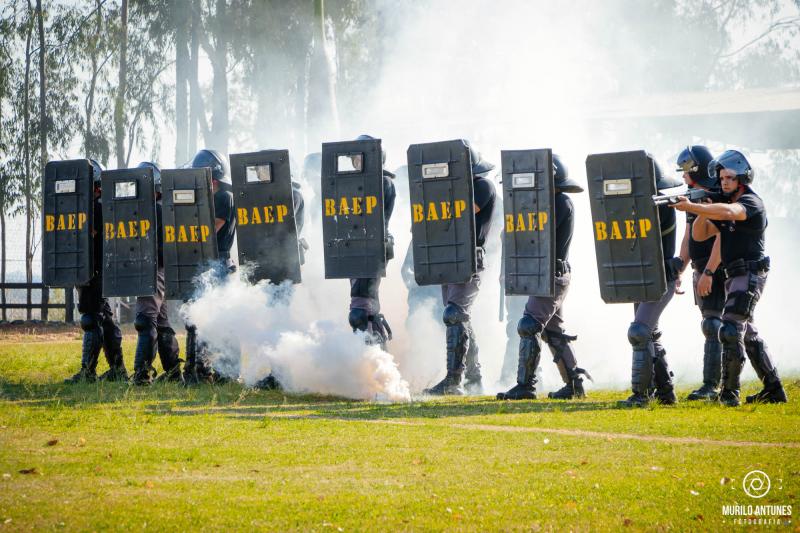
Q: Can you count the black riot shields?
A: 8